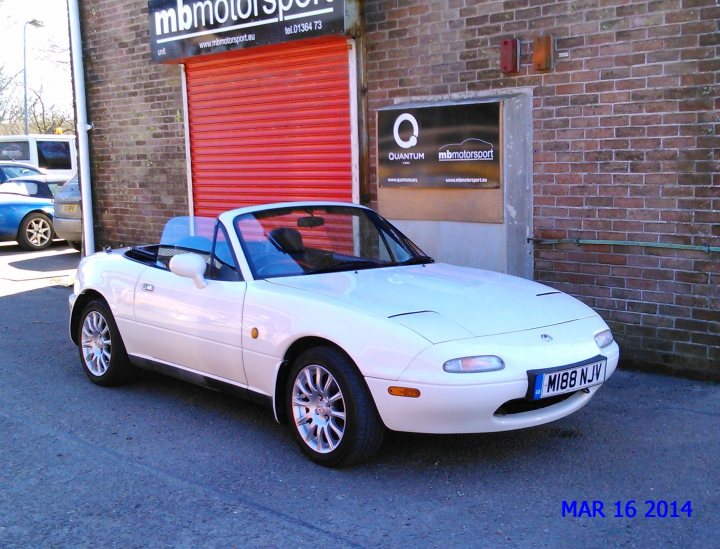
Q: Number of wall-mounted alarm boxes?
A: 2